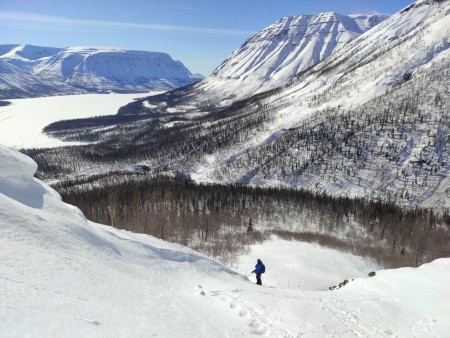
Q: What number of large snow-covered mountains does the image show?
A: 3